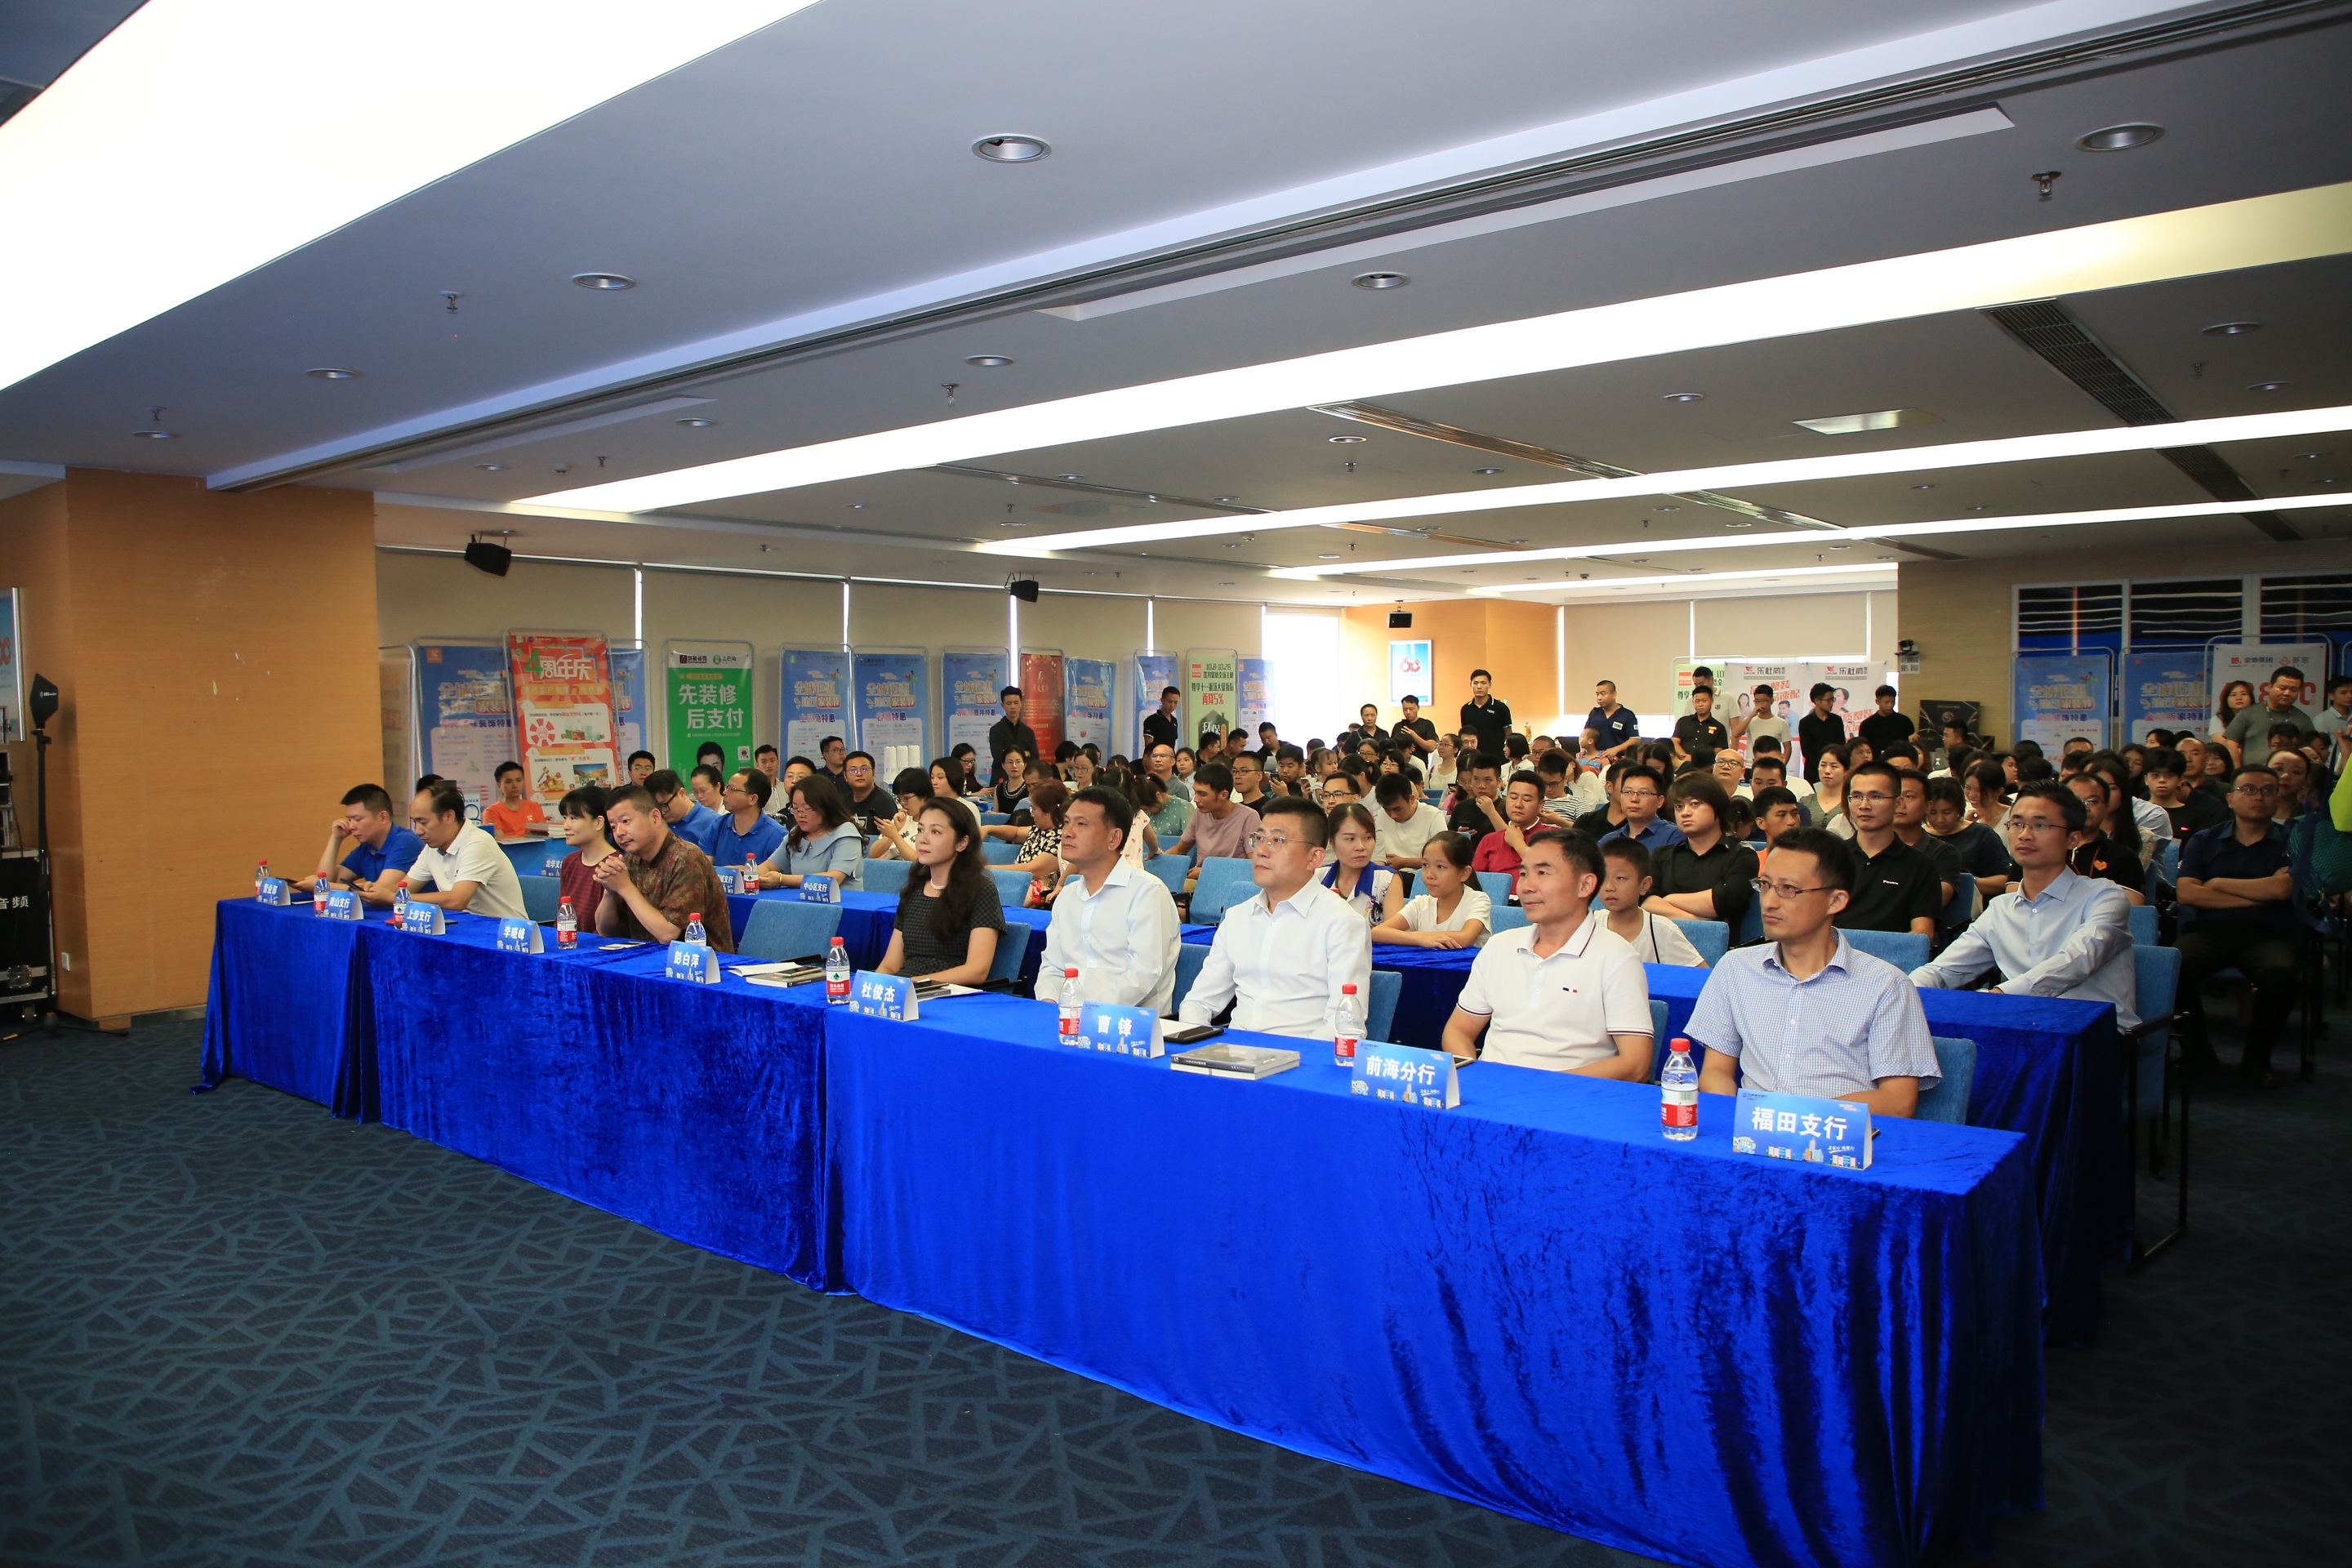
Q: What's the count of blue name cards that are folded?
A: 12